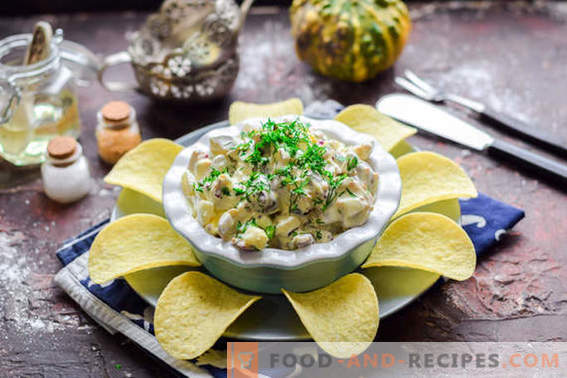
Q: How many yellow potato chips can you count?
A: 8